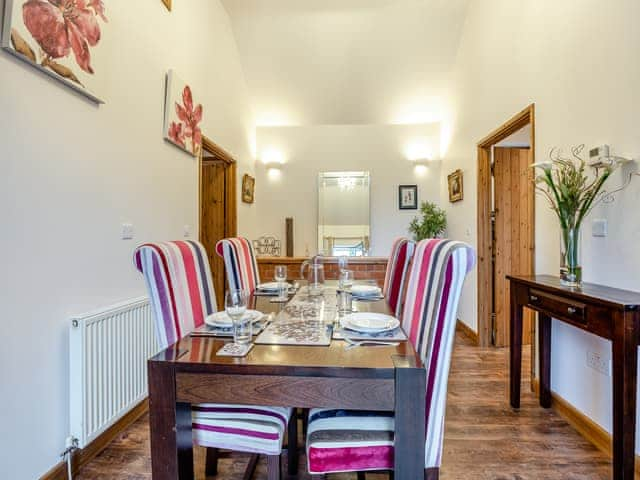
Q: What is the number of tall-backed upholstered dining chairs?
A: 4